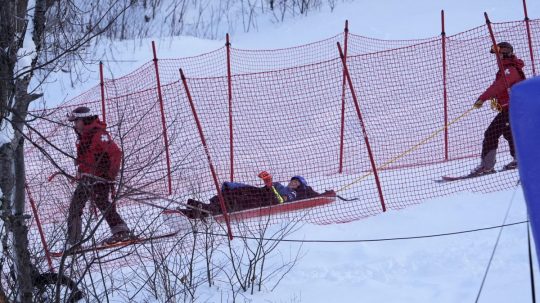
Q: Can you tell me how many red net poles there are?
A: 10